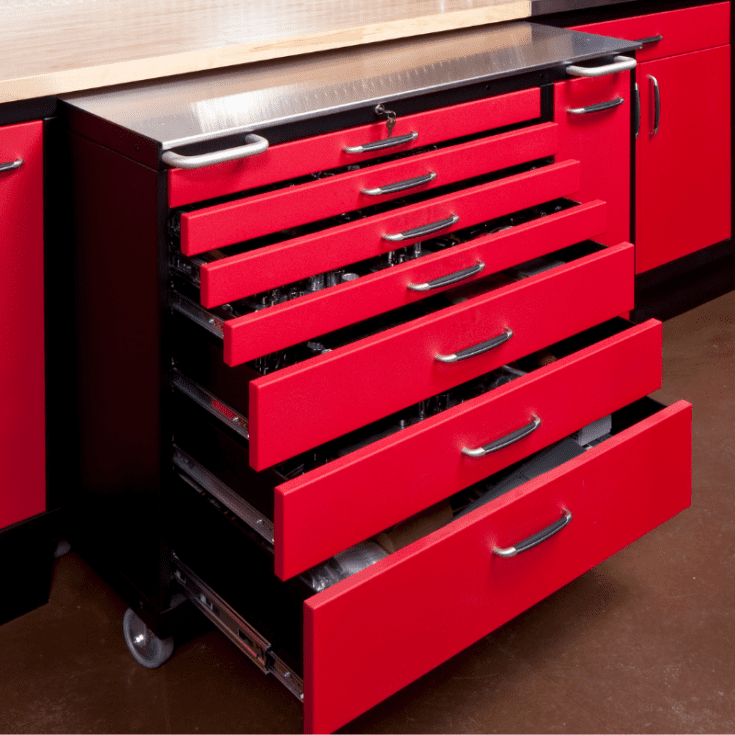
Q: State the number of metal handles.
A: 14